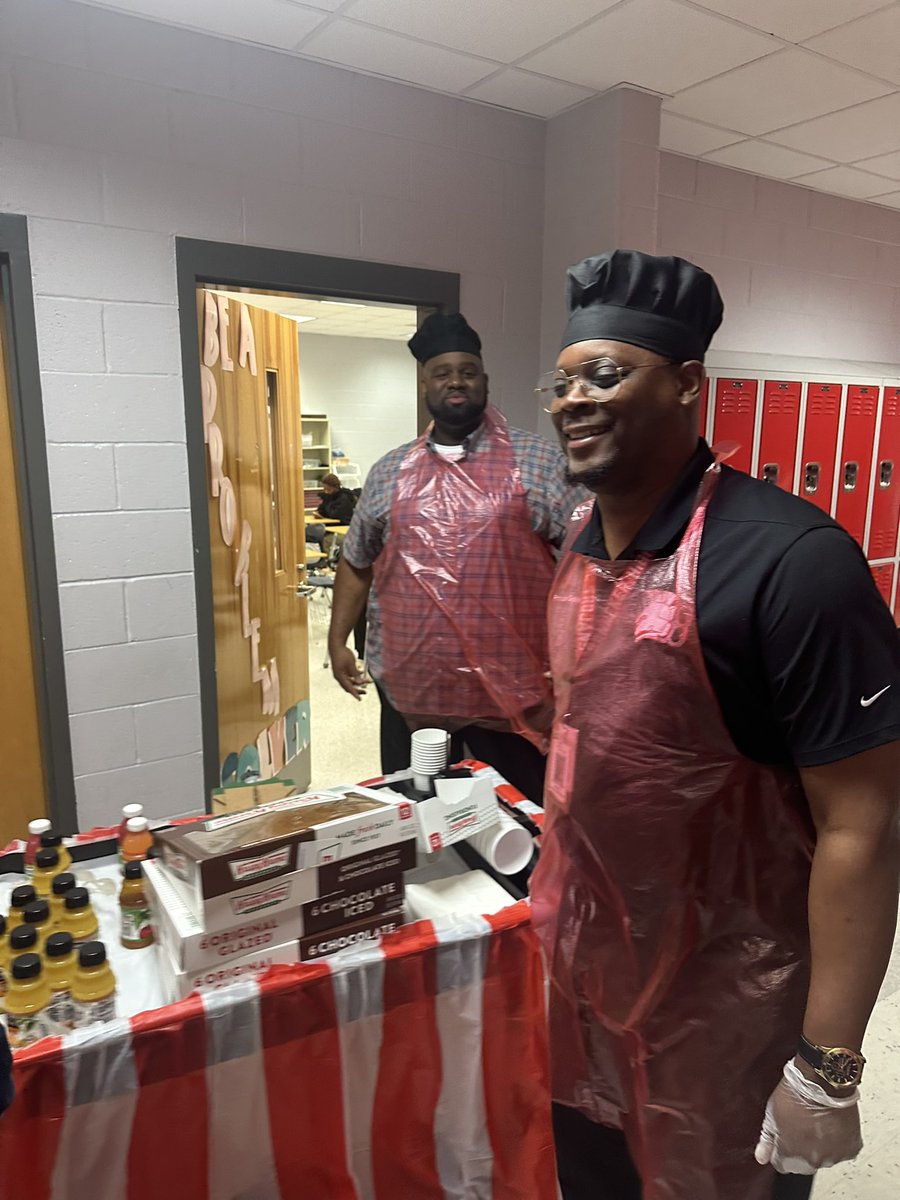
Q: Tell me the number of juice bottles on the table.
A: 15